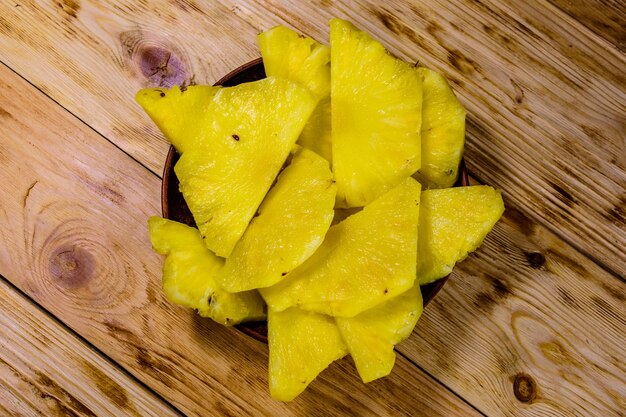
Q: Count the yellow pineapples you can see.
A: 11